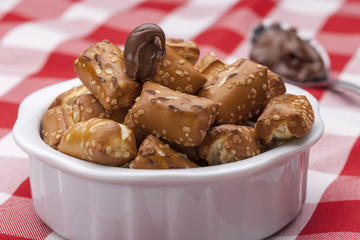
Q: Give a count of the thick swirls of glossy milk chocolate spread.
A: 2